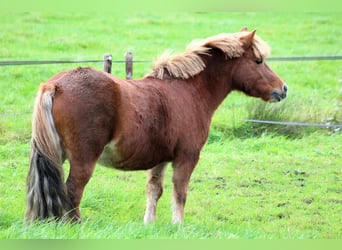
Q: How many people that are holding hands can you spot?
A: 0